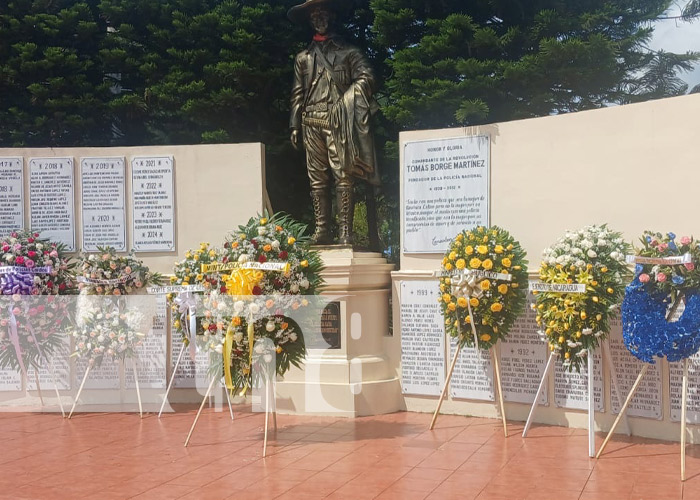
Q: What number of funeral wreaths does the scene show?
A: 7